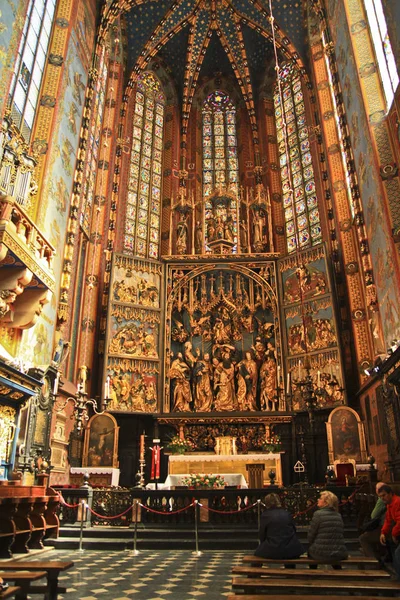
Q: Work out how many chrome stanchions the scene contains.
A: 4